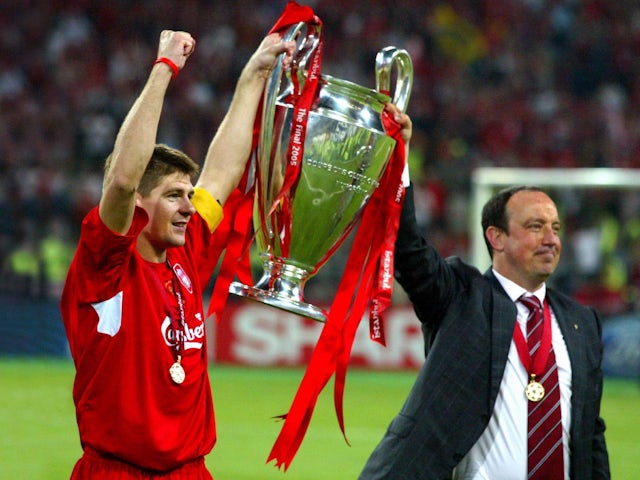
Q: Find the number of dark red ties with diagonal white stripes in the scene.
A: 1